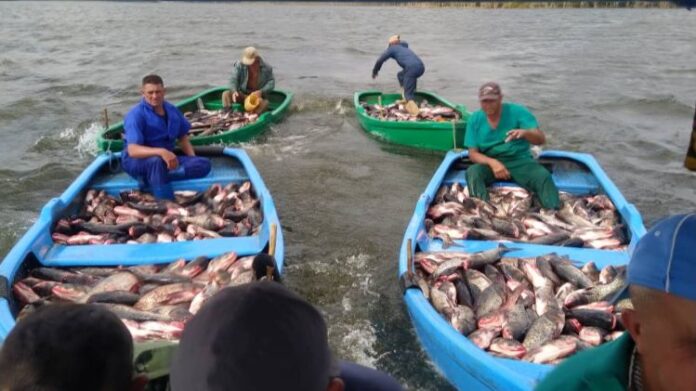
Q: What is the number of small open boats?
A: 4